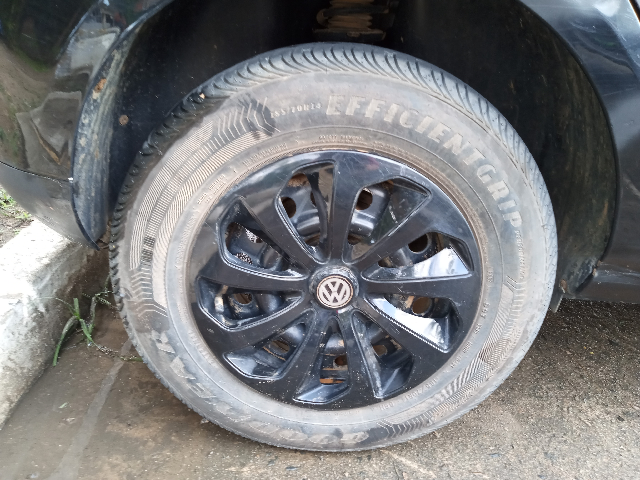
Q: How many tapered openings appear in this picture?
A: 9